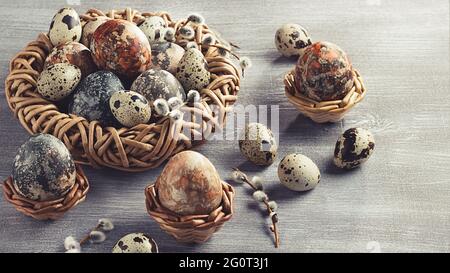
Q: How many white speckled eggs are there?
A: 10